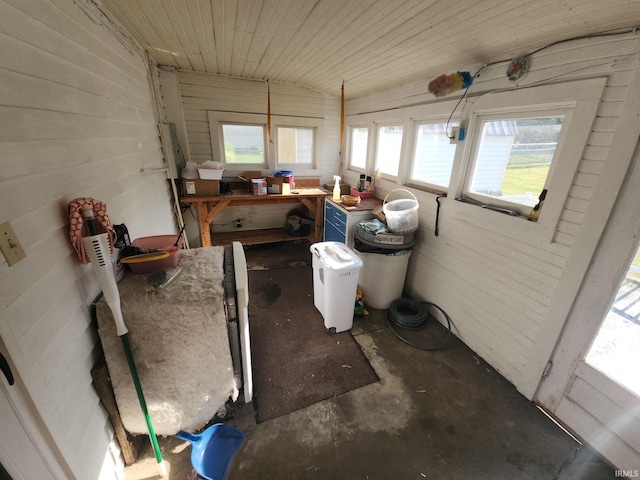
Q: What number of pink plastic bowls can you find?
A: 1